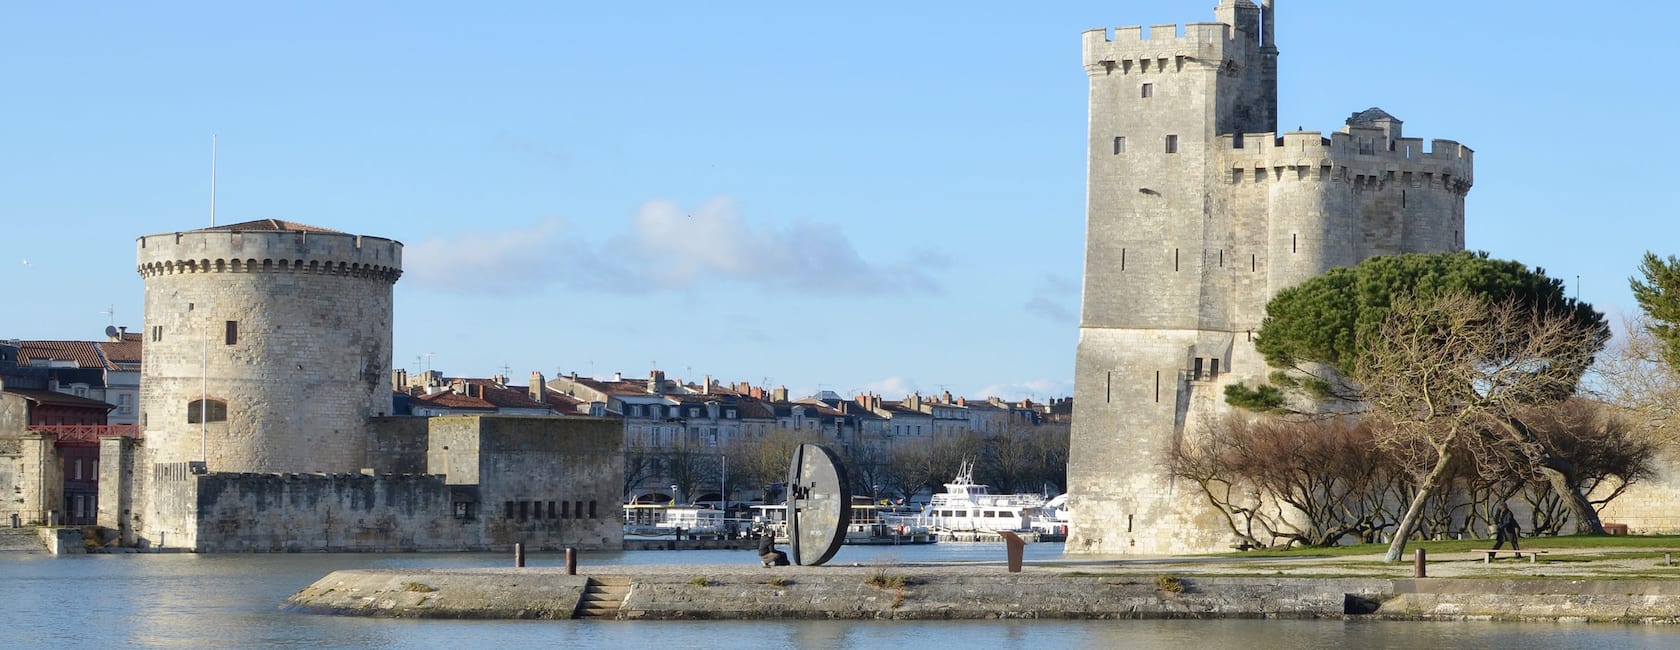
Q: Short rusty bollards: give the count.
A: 3